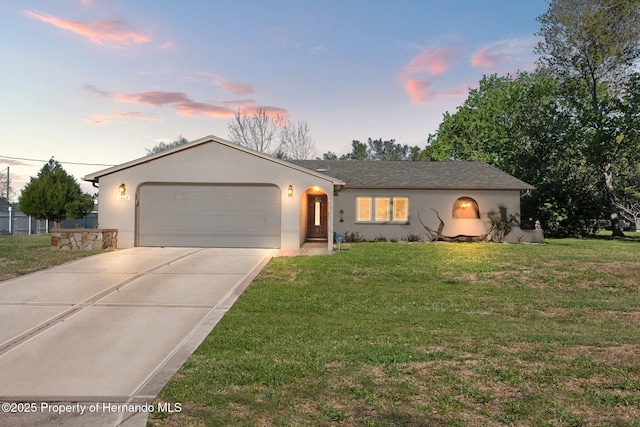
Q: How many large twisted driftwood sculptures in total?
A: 1